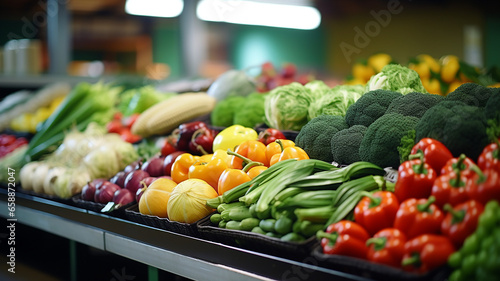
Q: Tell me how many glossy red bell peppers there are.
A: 12